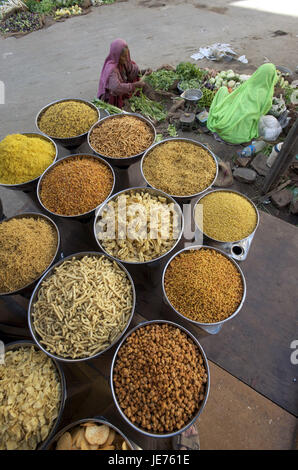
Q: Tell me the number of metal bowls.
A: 13